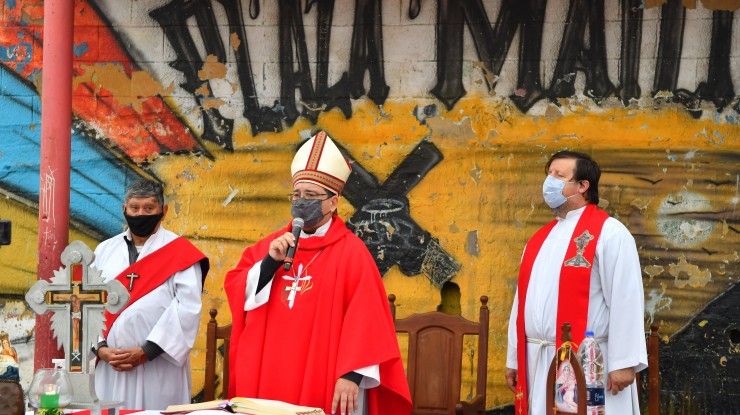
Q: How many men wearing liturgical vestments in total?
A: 3